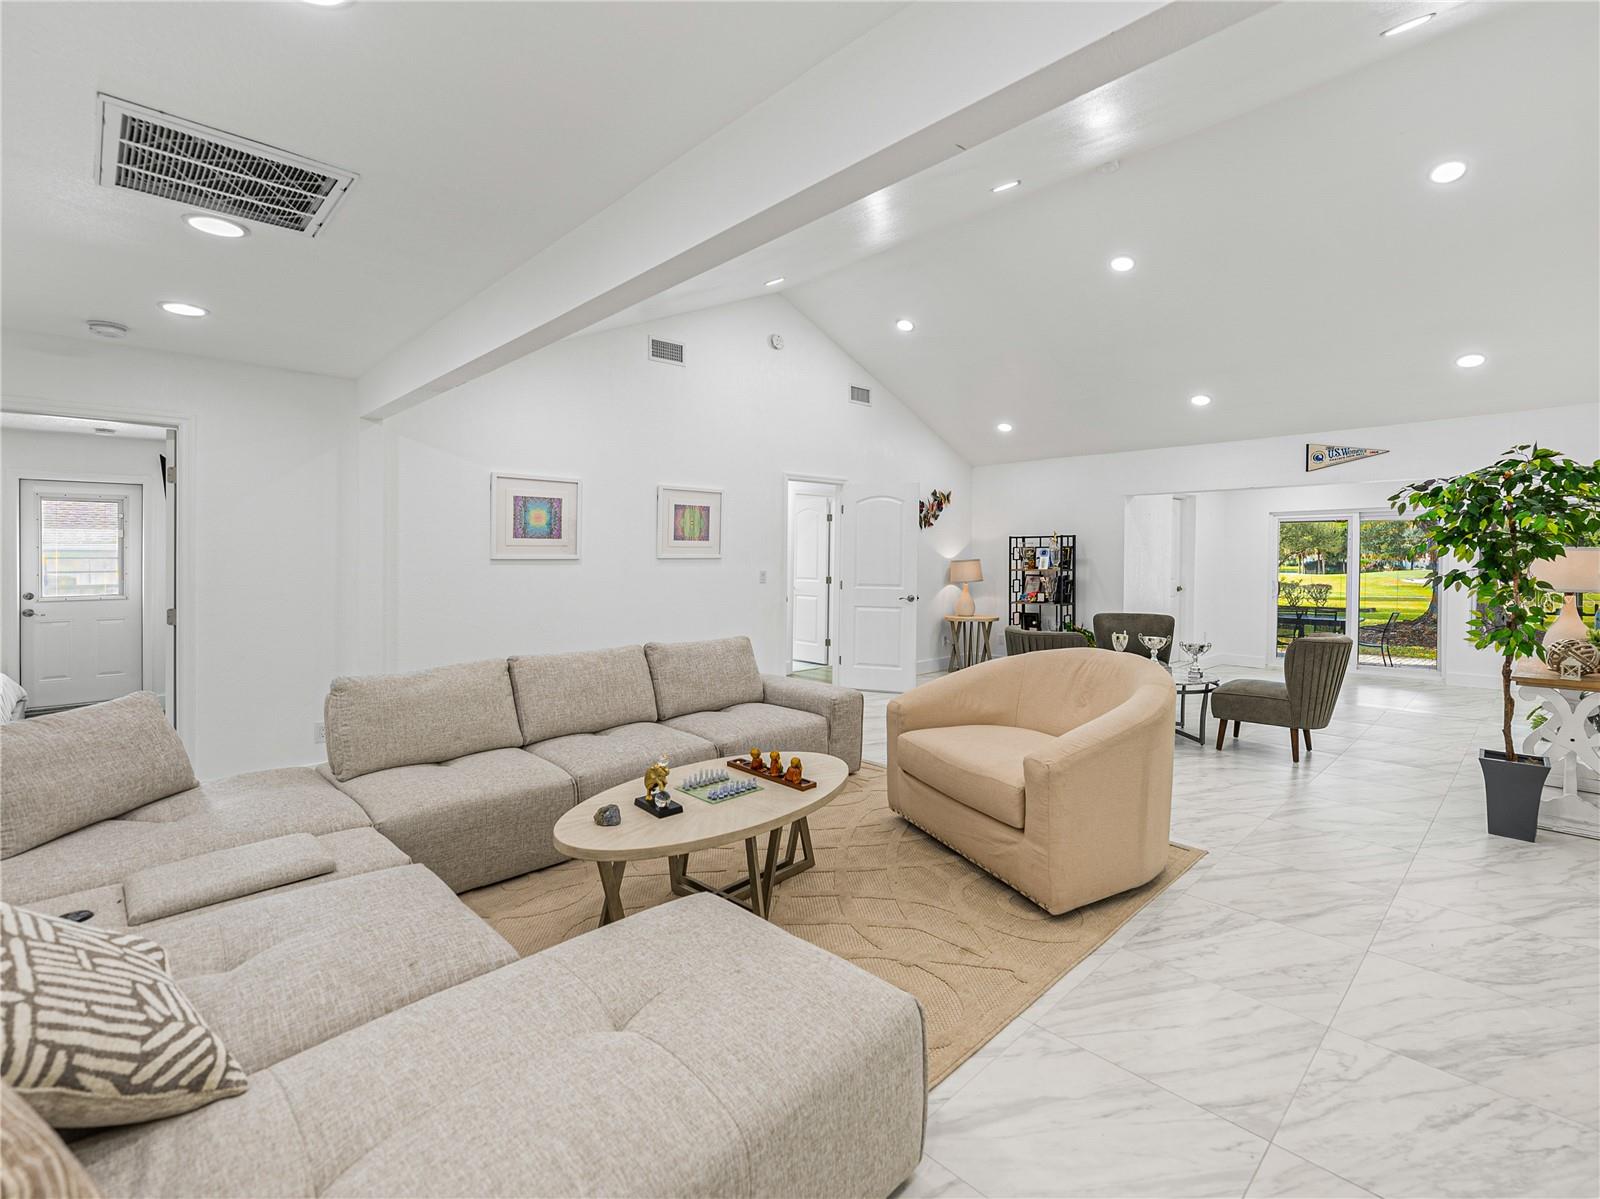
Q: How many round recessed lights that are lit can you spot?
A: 12